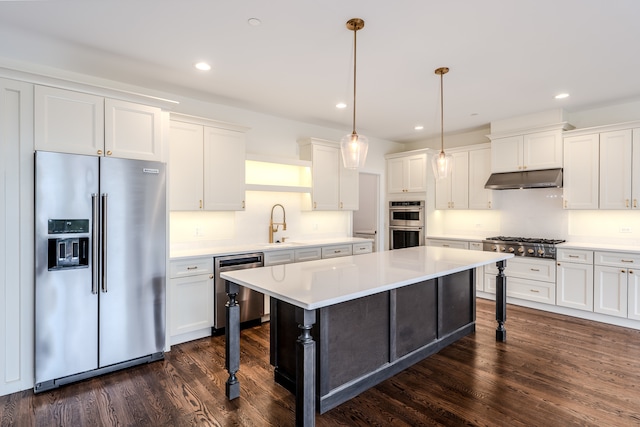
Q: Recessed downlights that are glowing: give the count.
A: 4